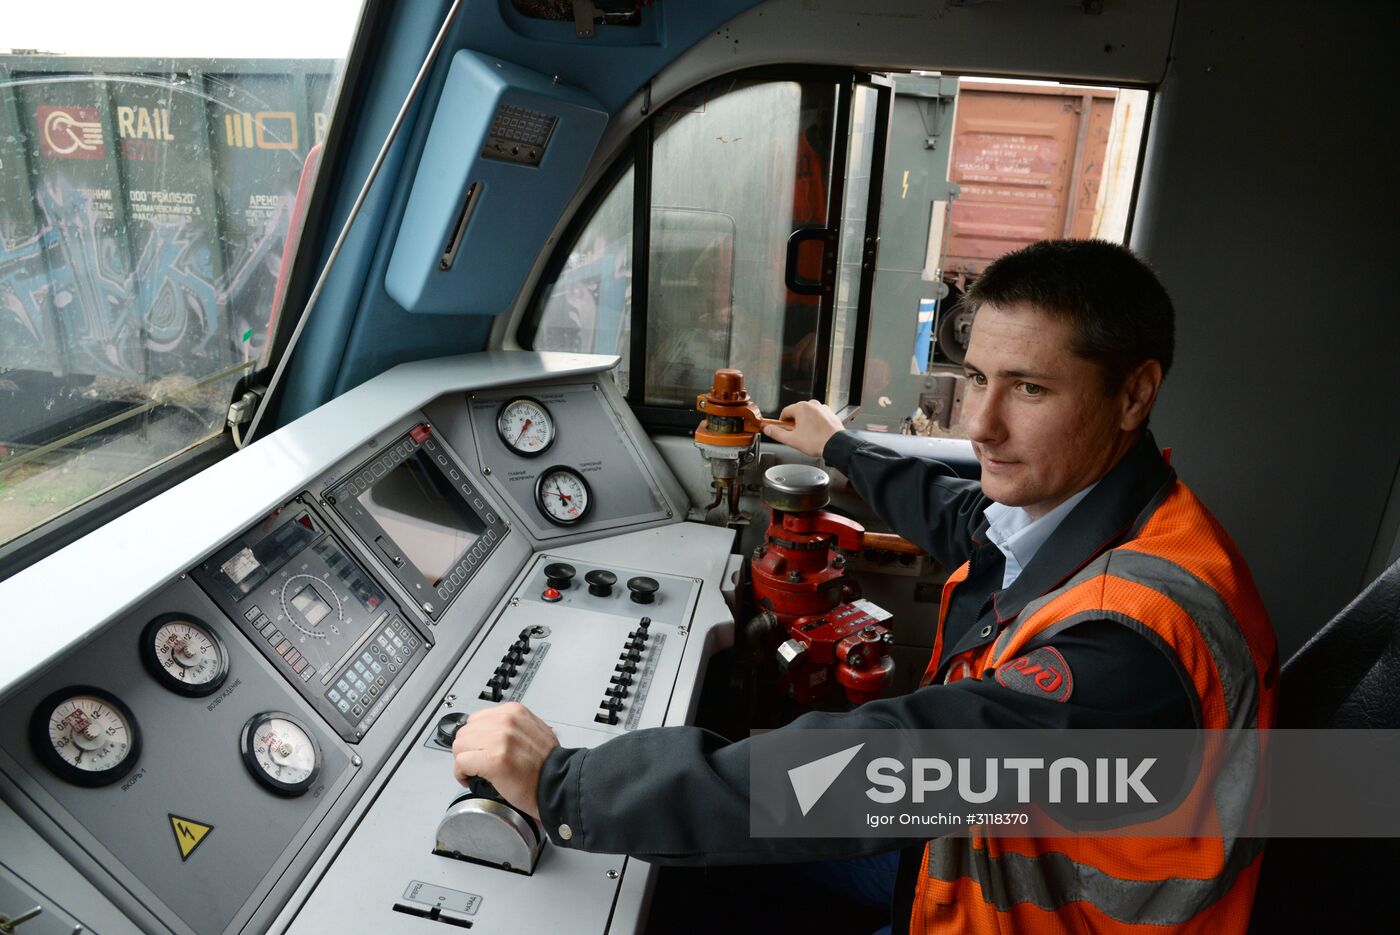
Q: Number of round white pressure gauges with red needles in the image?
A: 2